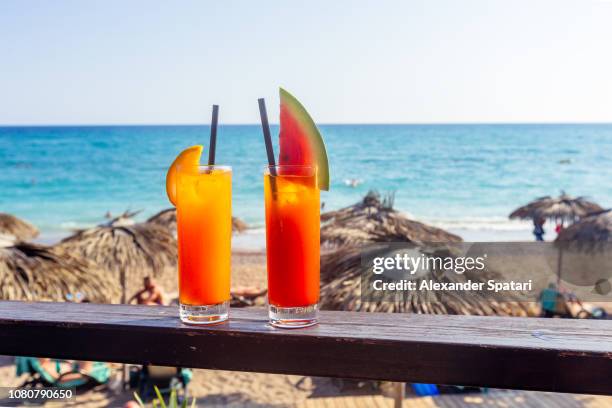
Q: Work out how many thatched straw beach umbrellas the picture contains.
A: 8